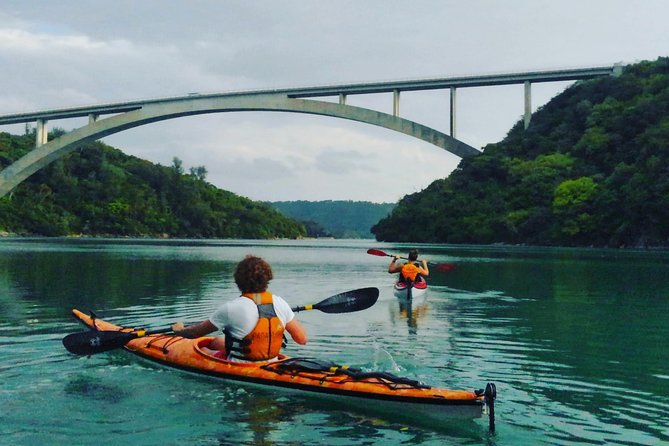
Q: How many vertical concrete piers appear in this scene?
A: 6